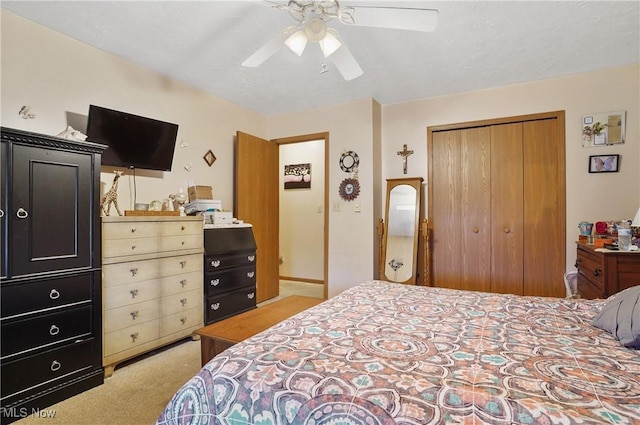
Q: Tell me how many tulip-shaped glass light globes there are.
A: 3